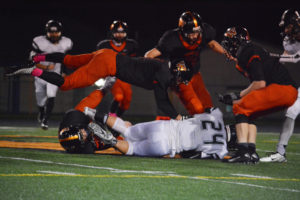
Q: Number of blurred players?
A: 2